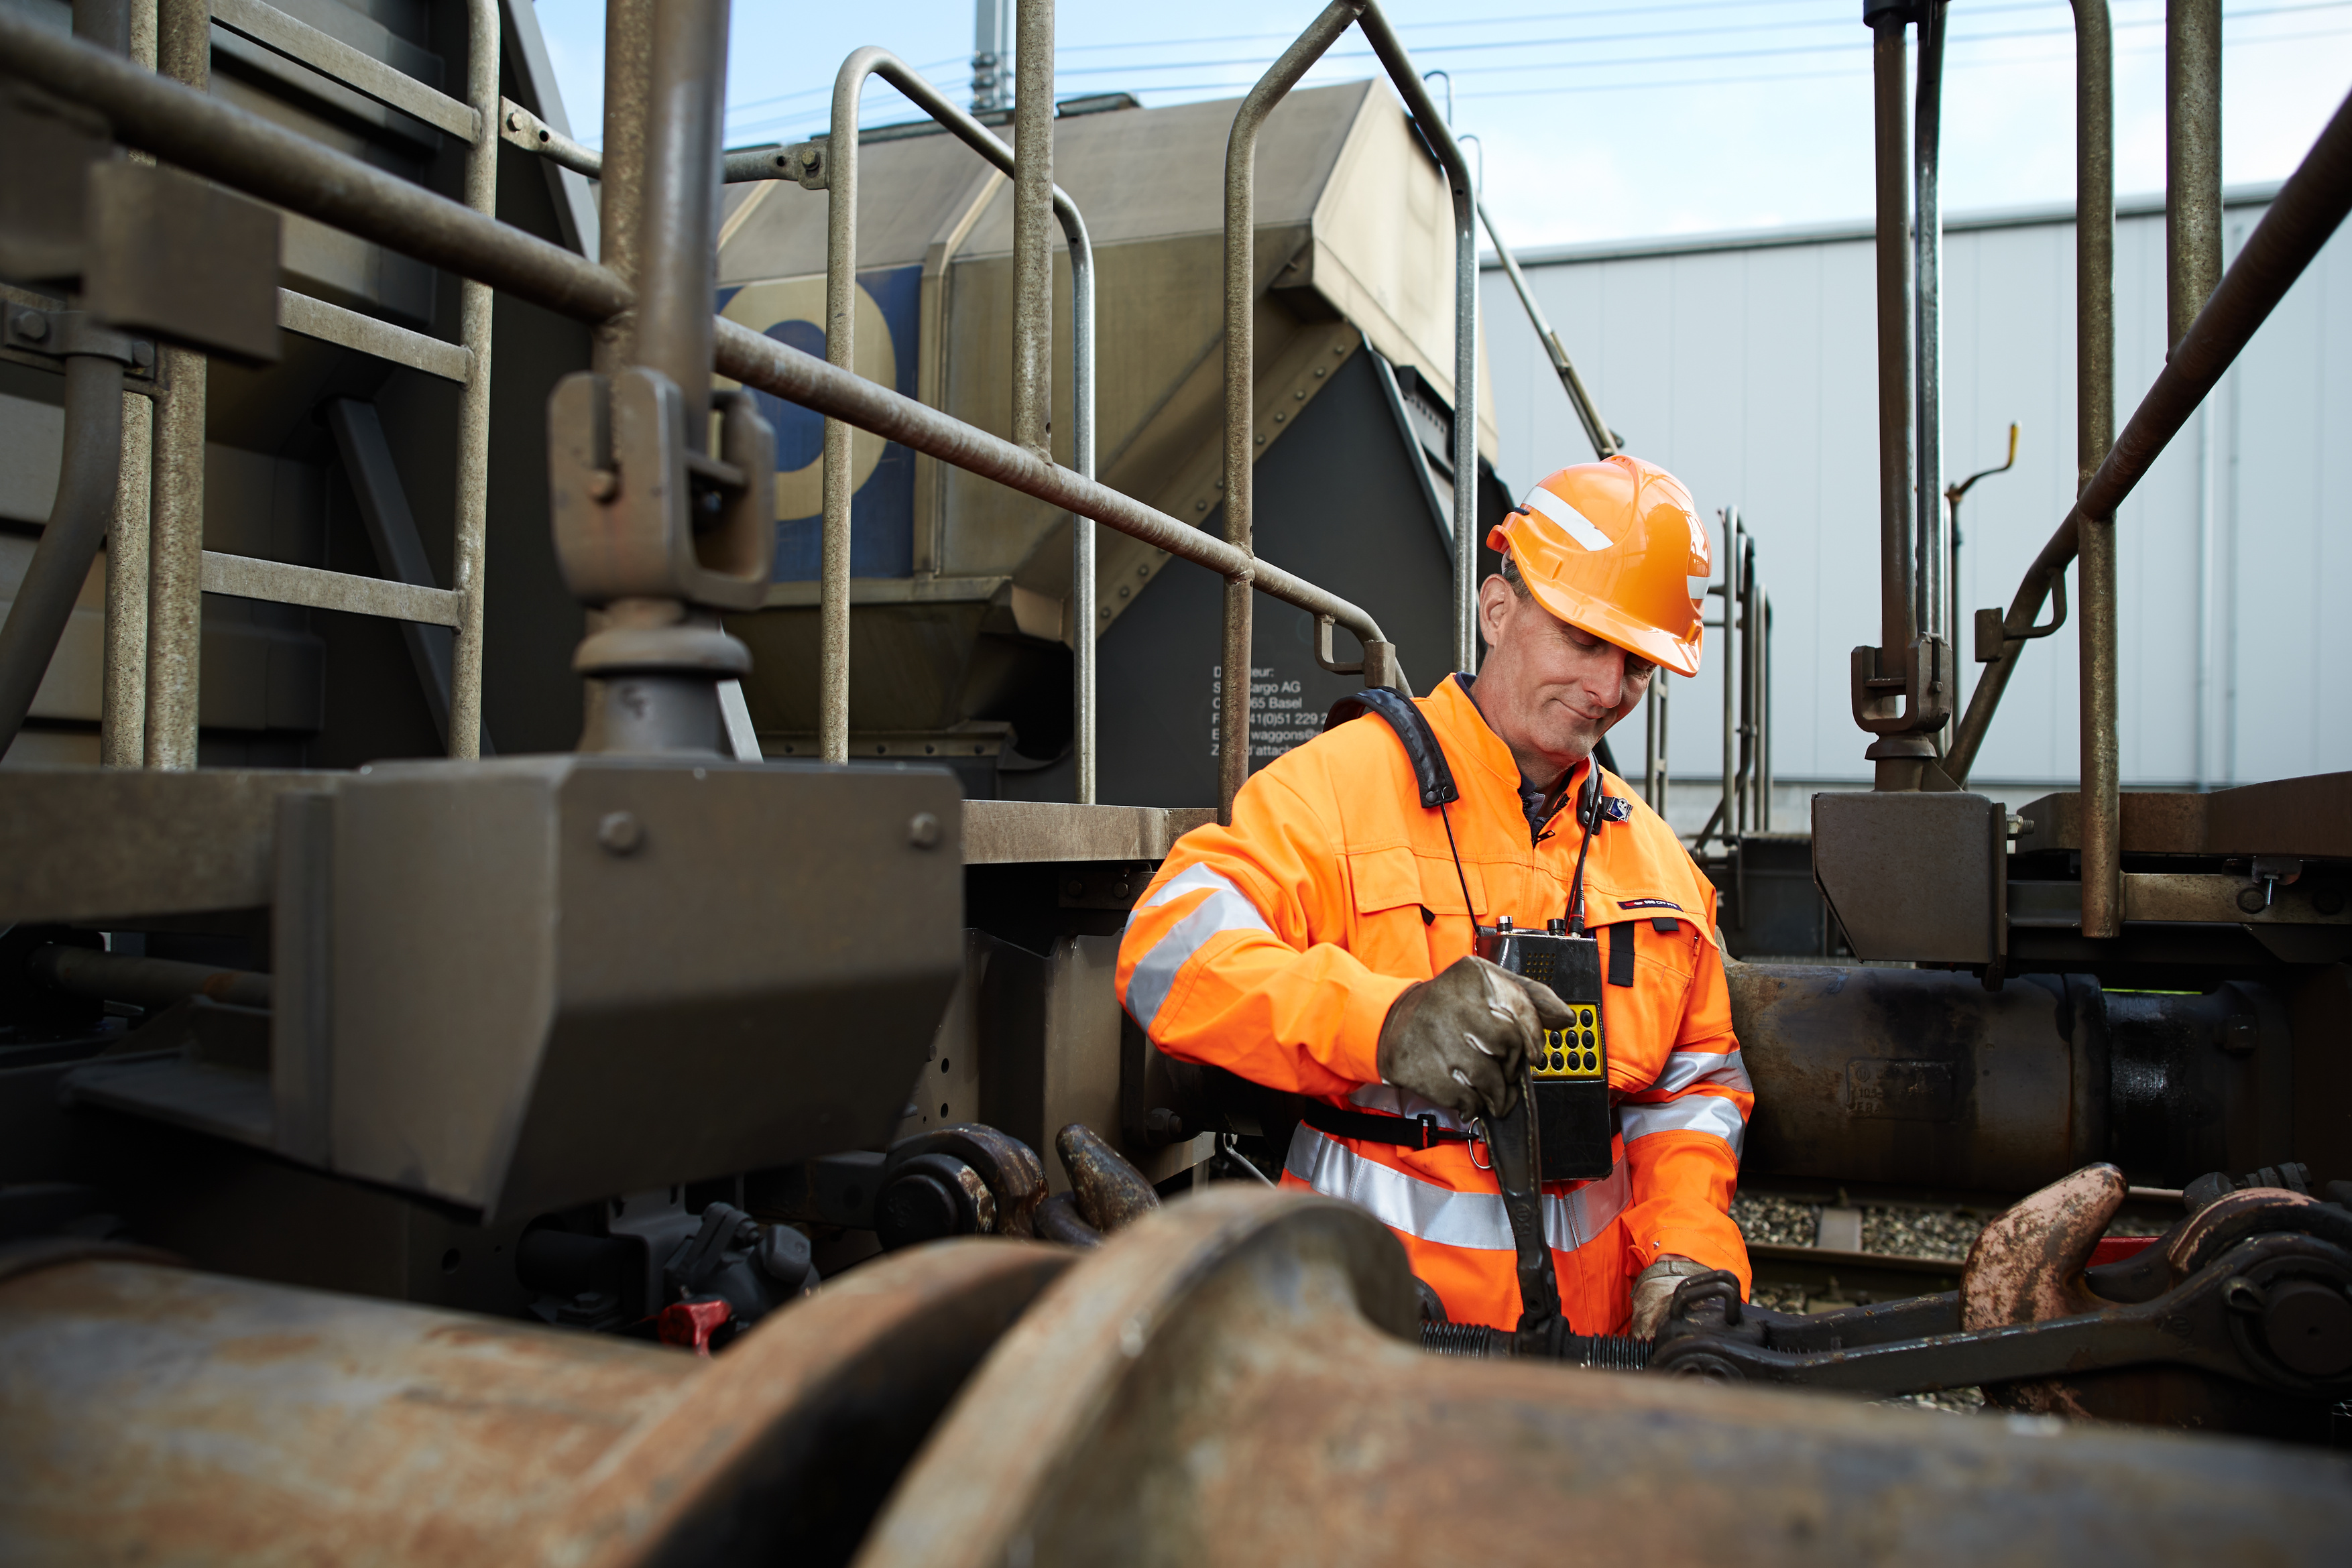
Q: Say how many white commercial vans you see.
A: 0